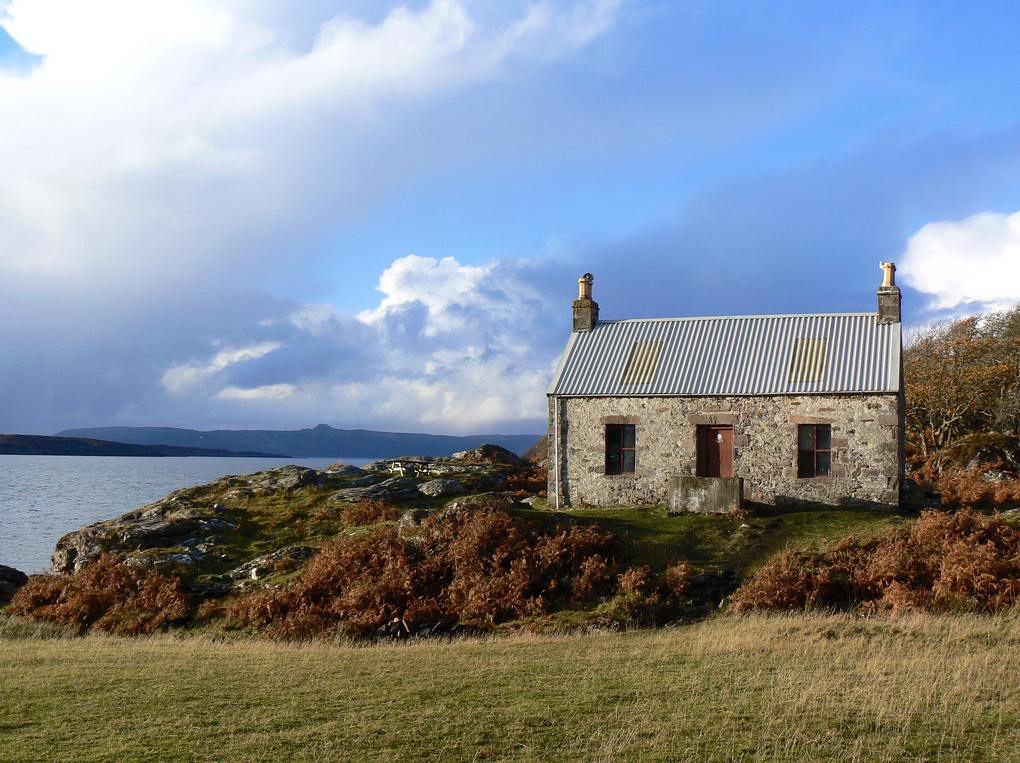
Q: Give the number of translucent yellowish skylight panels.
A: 2